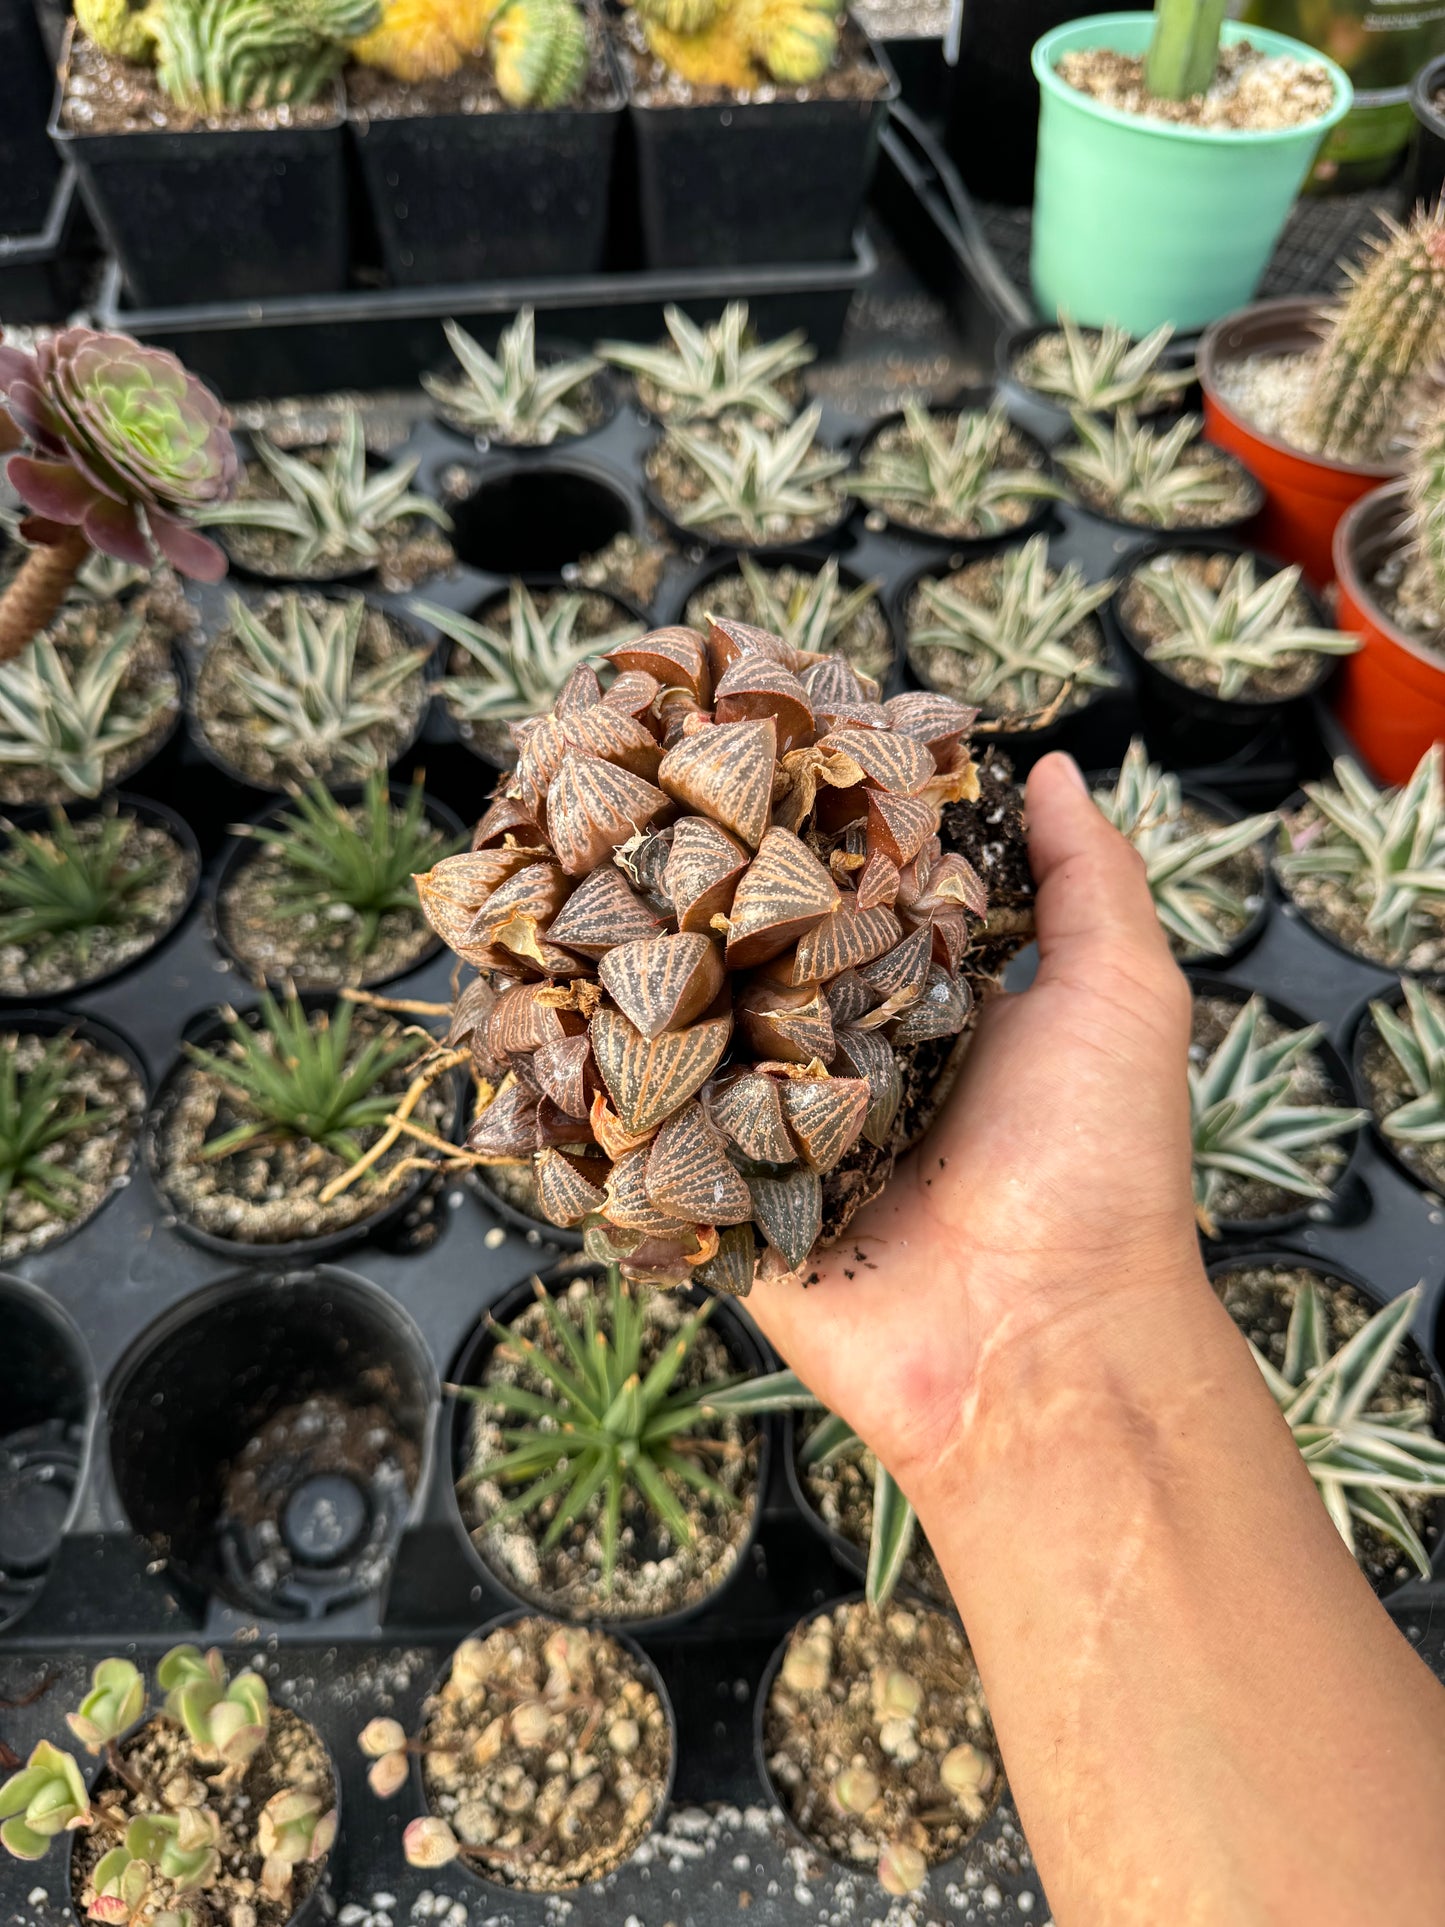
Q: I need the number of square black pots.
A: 3